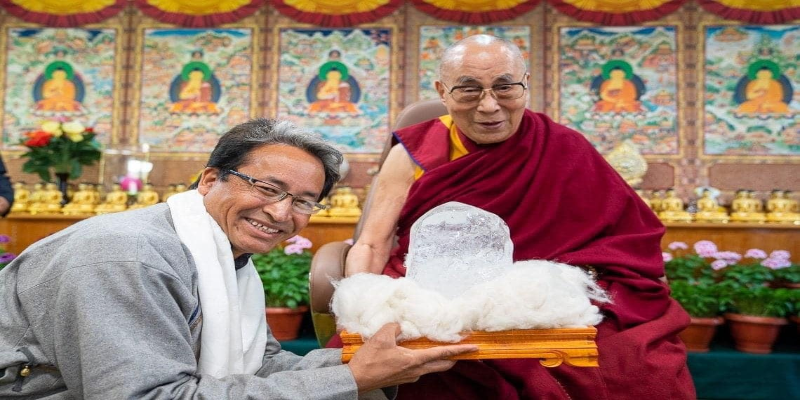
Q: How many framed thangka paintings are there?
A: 6